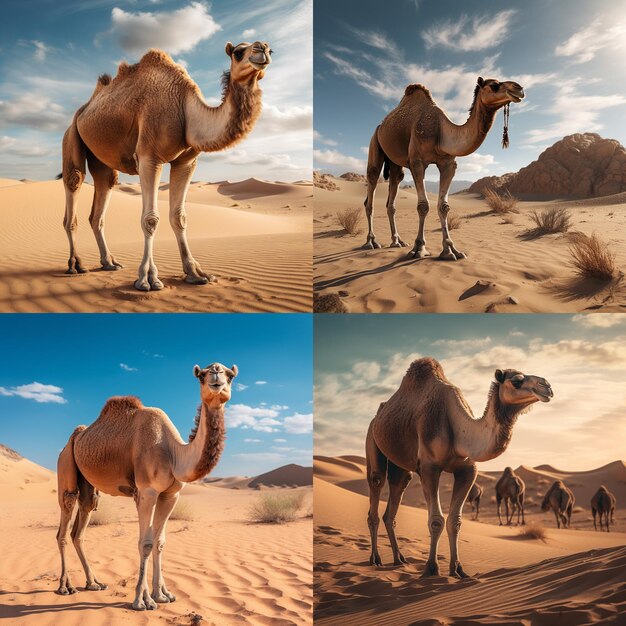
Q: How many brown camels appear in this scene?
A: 8